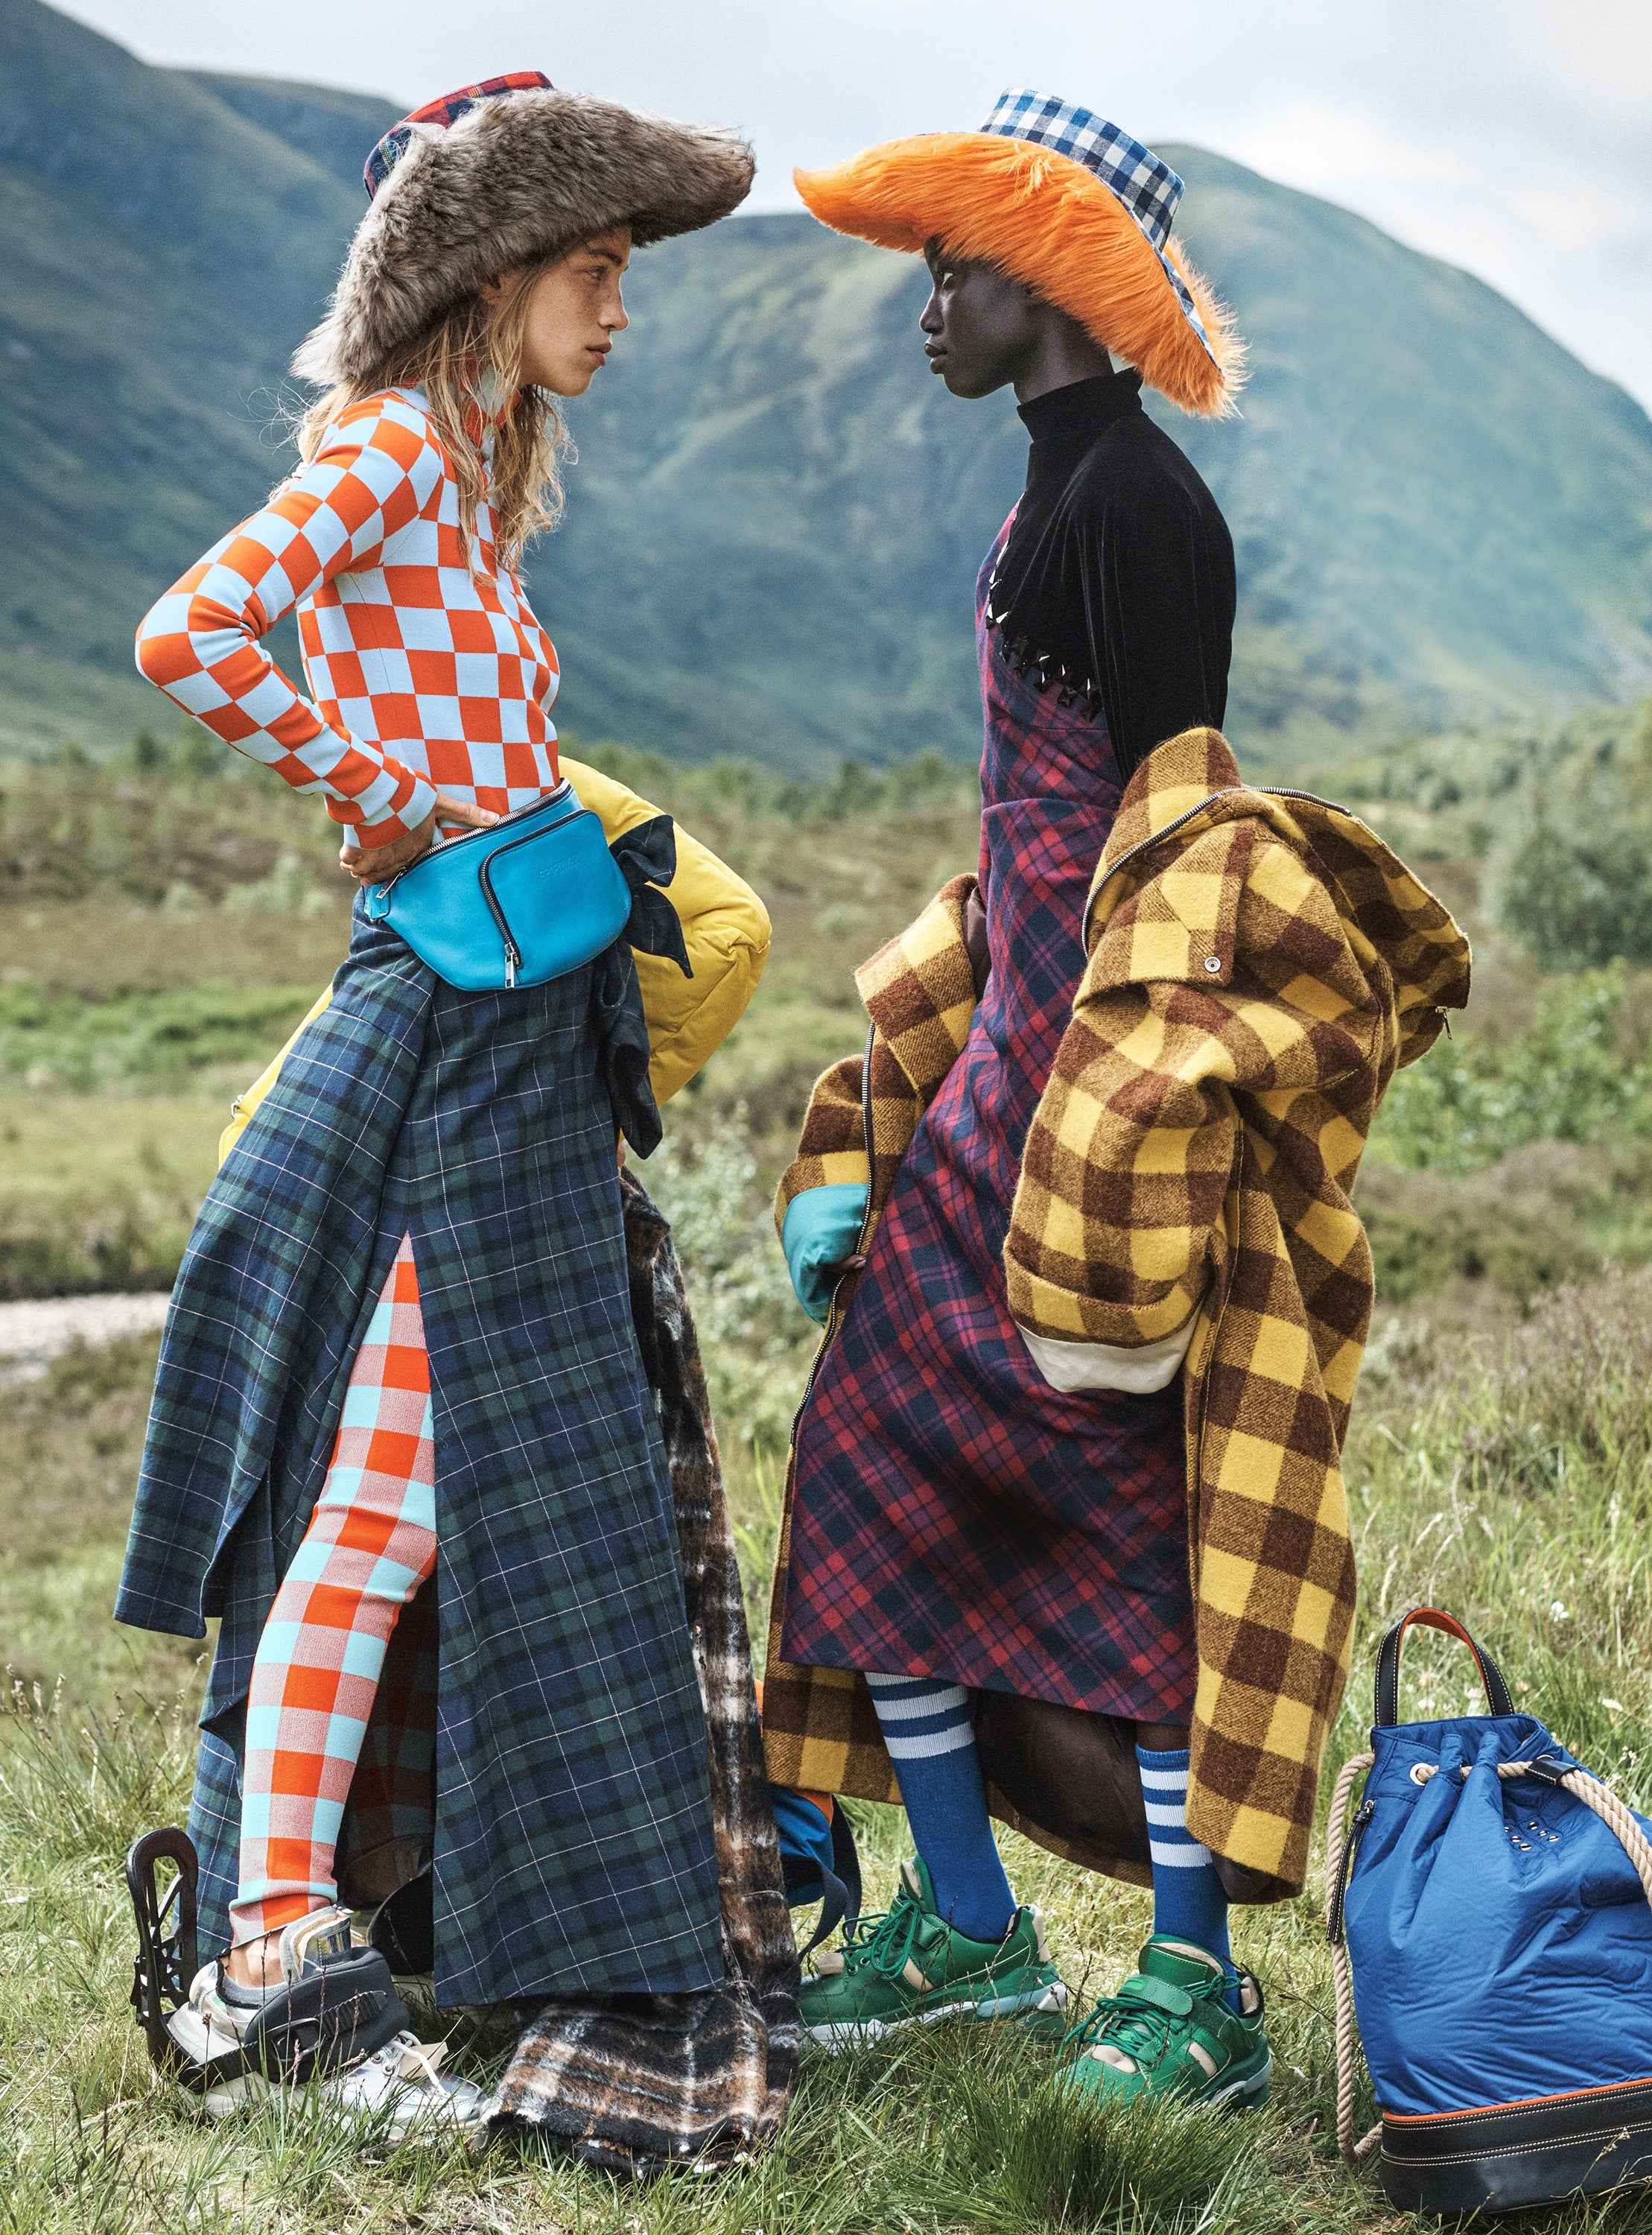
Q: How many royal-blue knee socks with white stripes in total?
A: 2